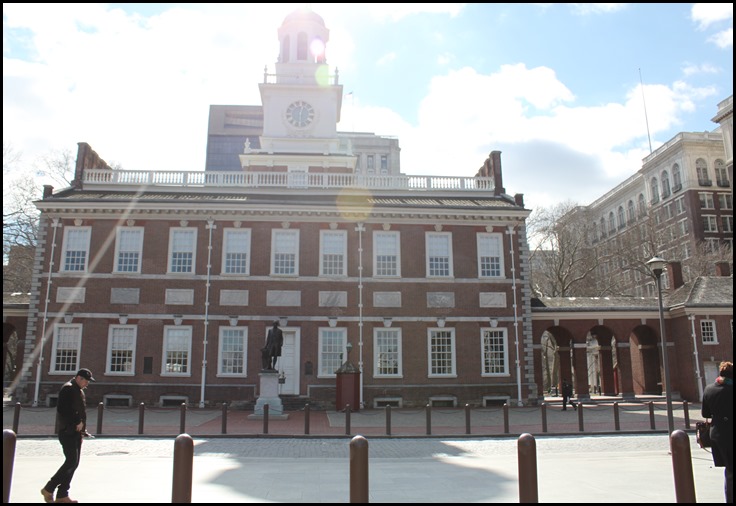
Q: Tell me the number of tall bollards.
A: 5